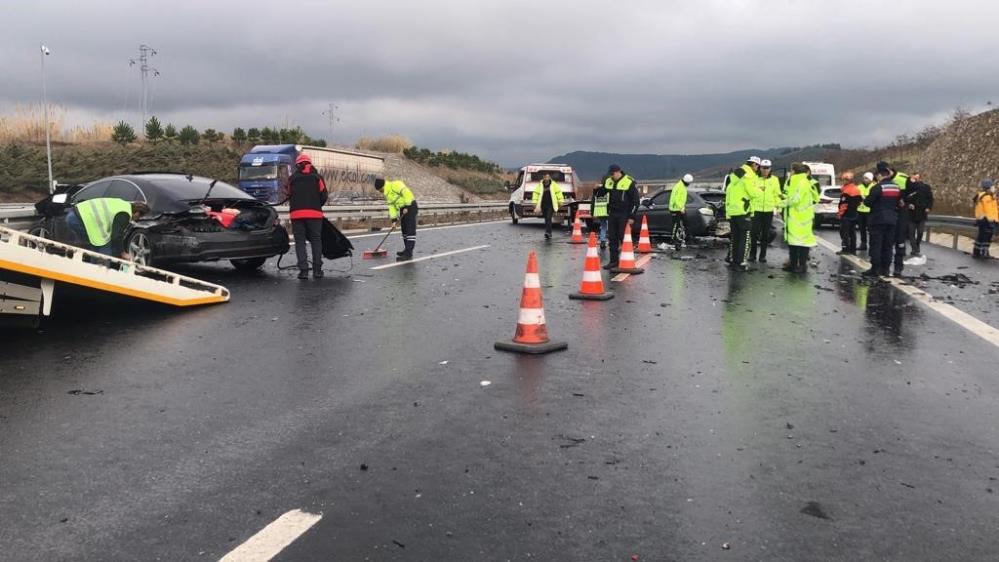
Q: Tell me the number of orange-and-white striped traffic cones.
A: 5